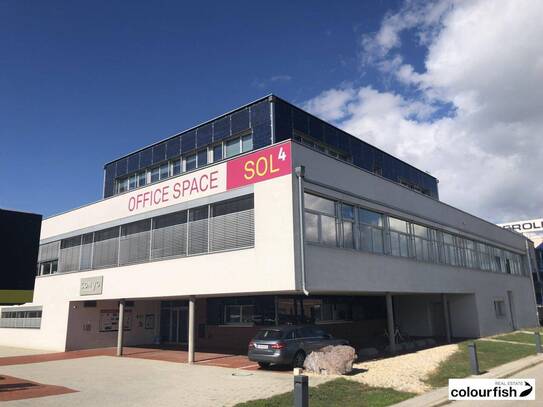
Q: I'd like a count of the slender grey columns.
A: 4